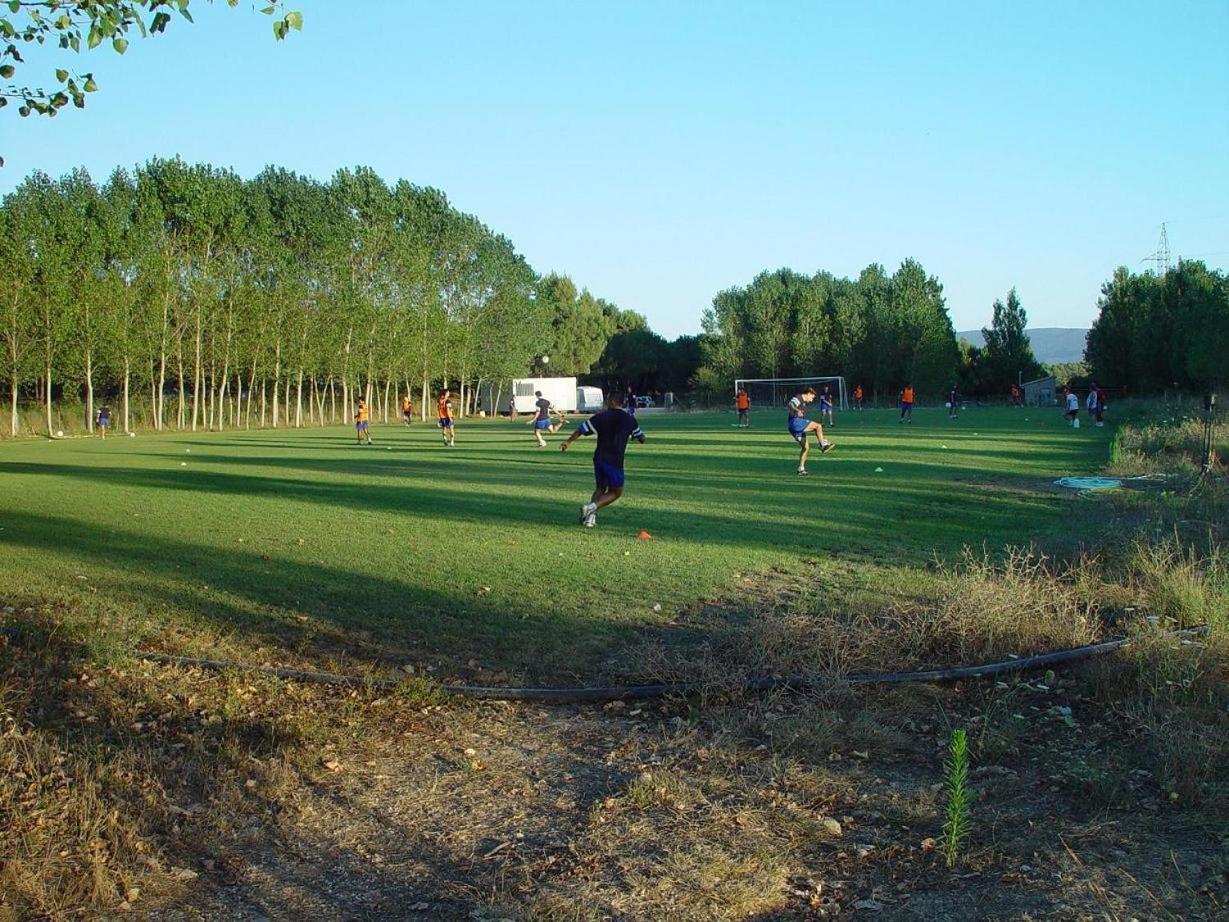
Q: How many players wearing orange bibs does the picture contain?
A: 7